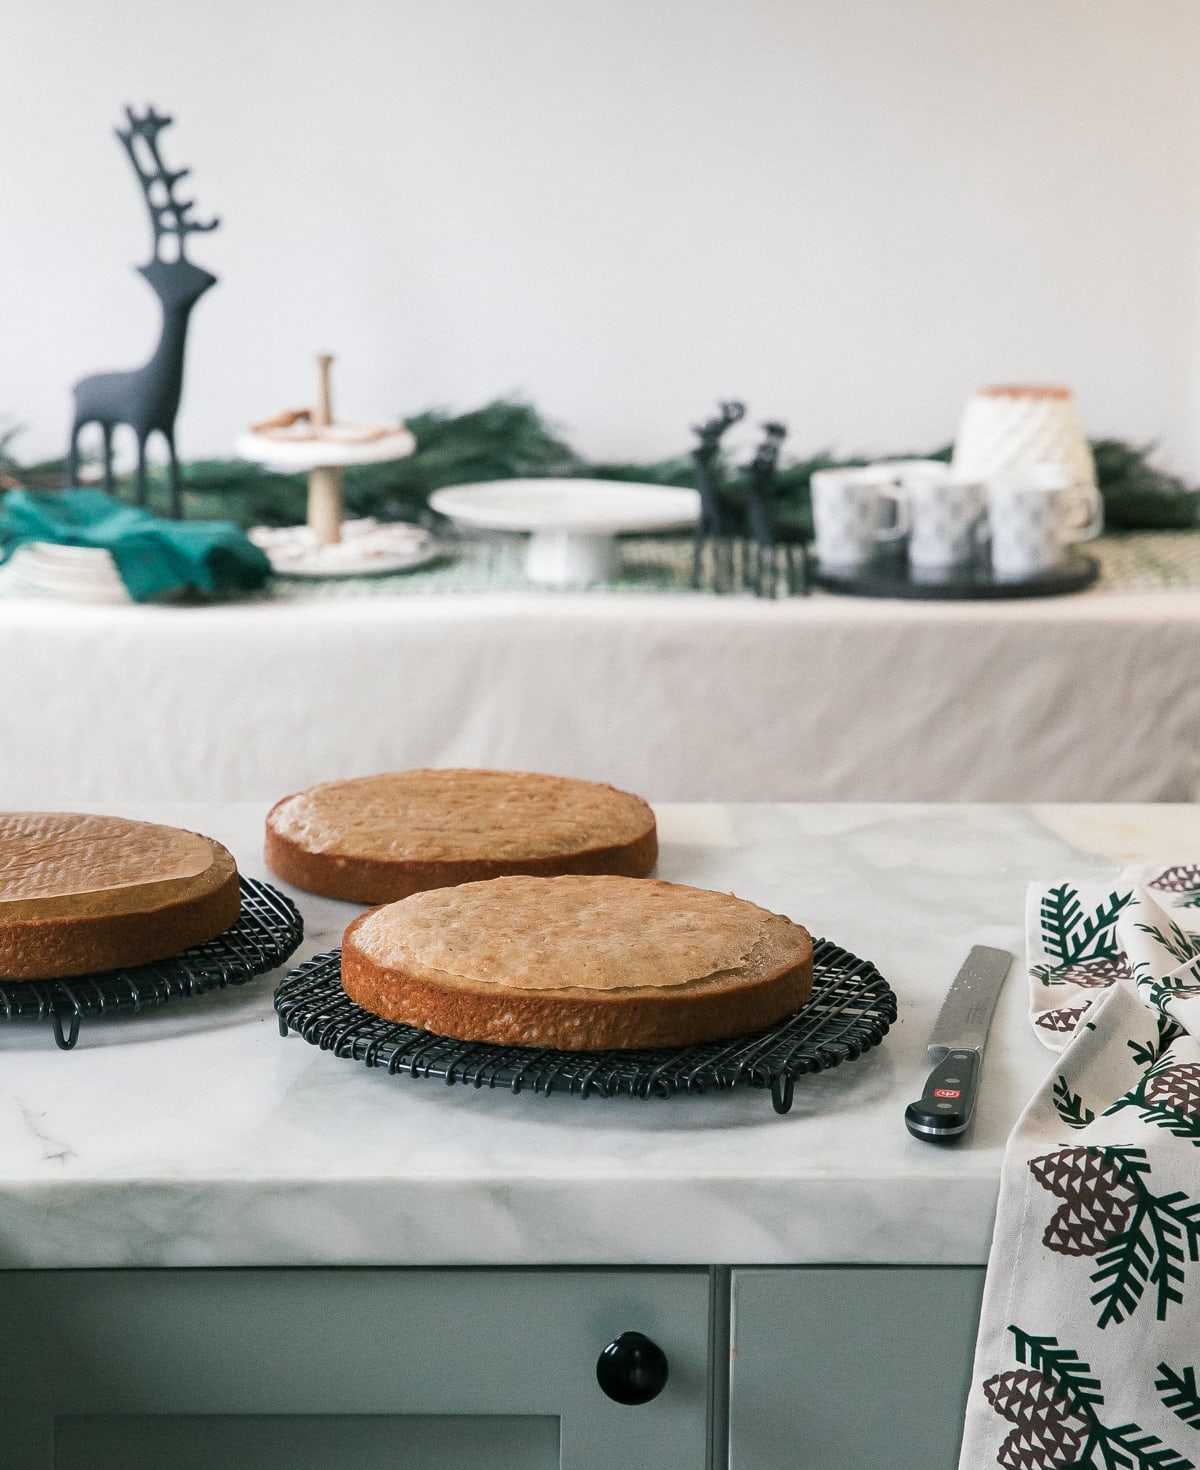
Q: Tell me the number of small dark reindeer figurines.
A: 2